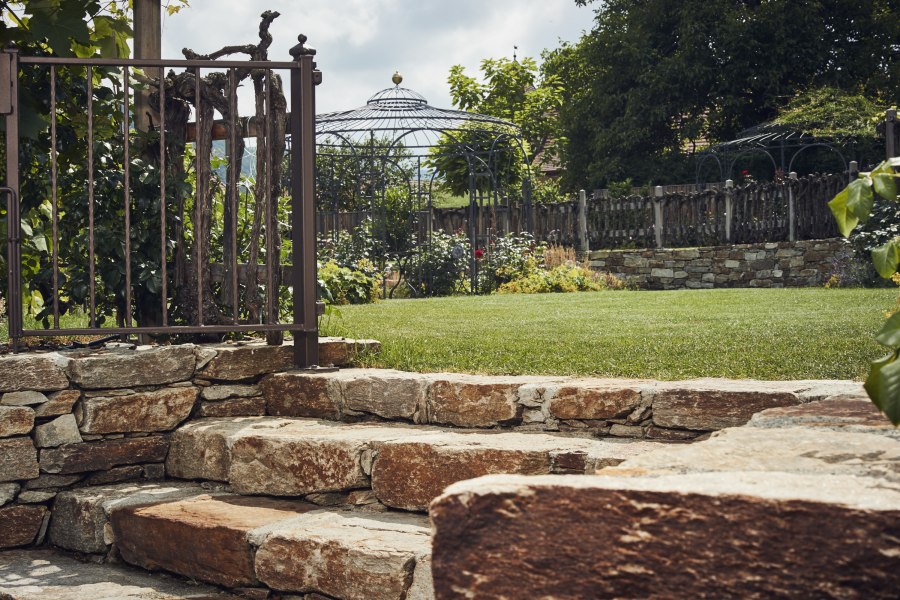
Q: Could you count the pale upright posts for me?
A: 5